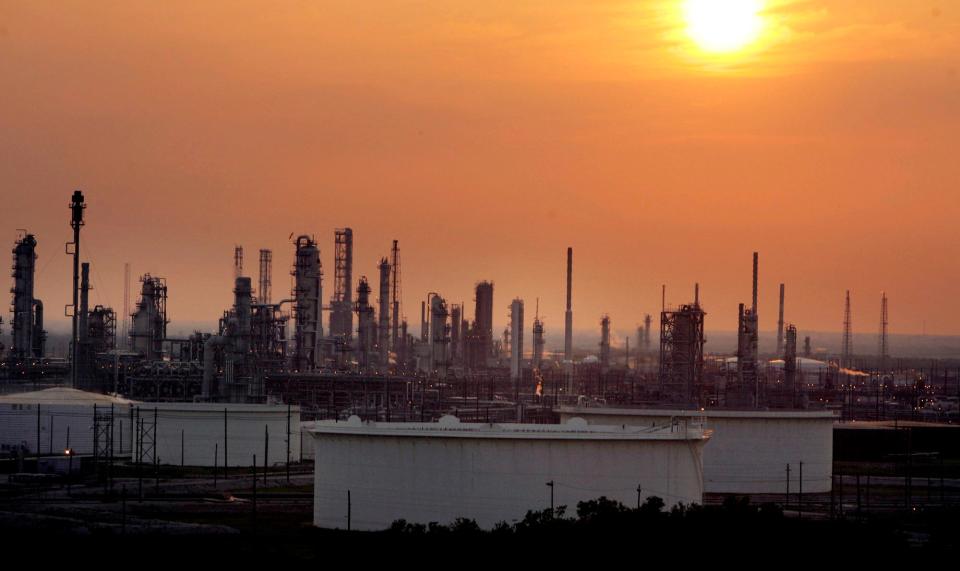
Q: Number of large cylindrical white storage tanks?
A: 4